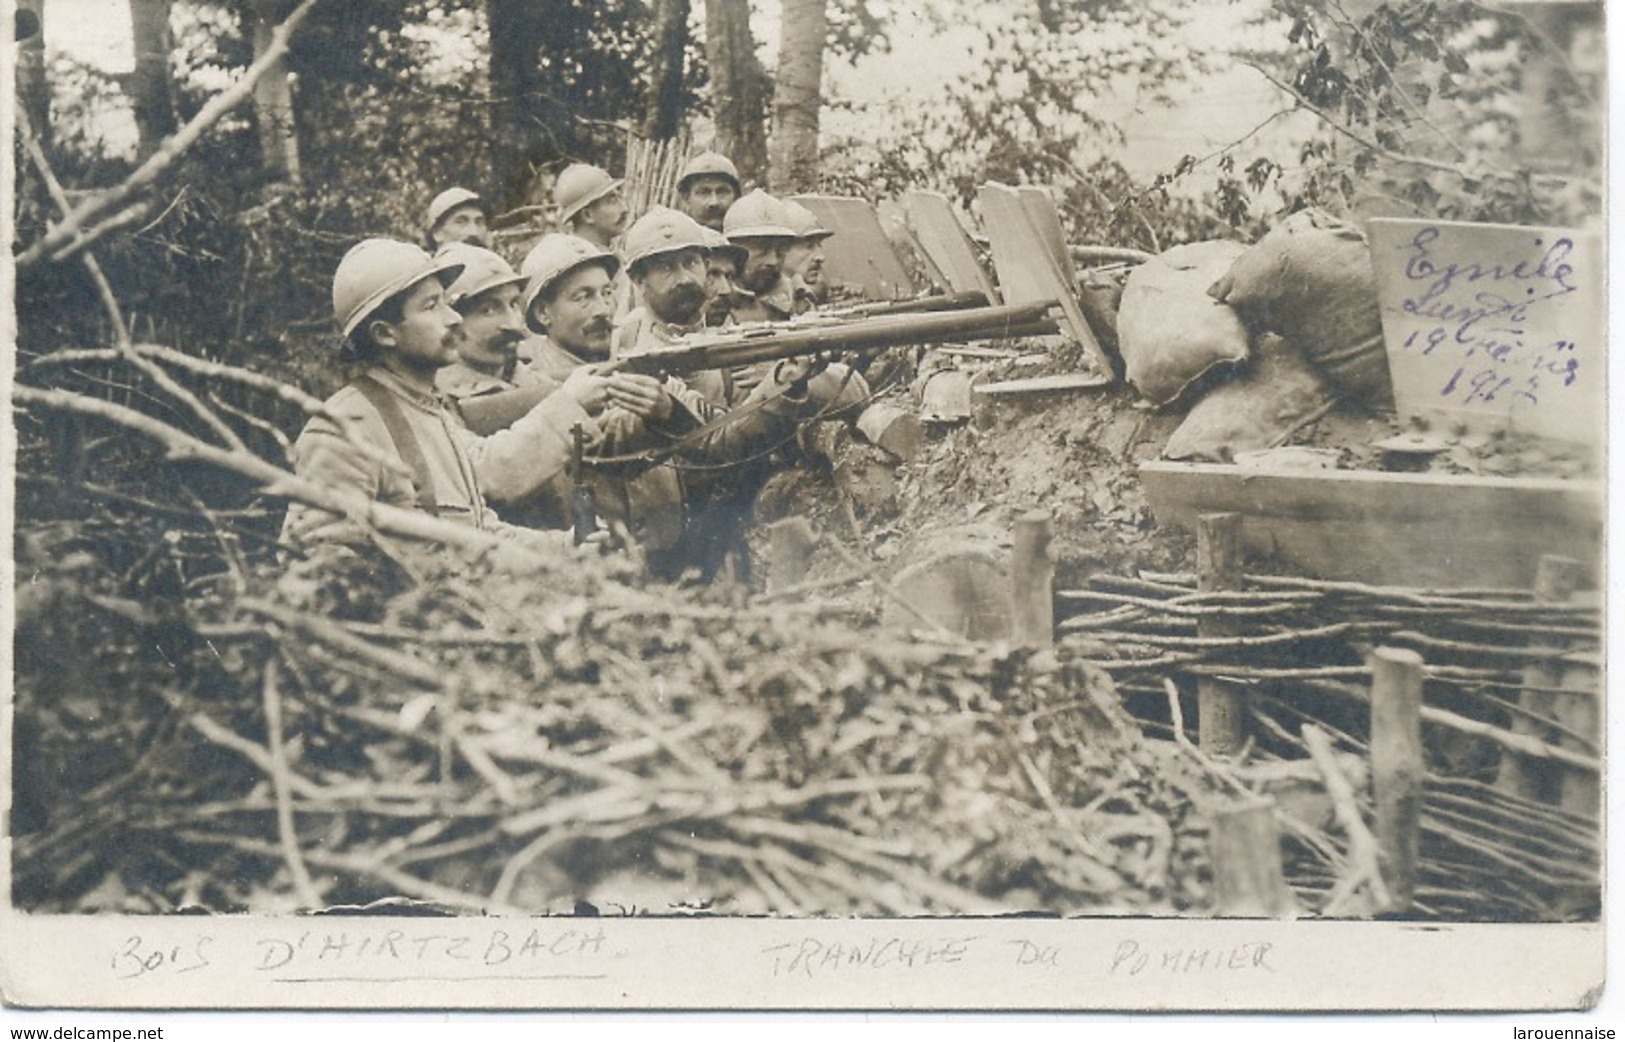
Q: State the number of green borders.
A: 0